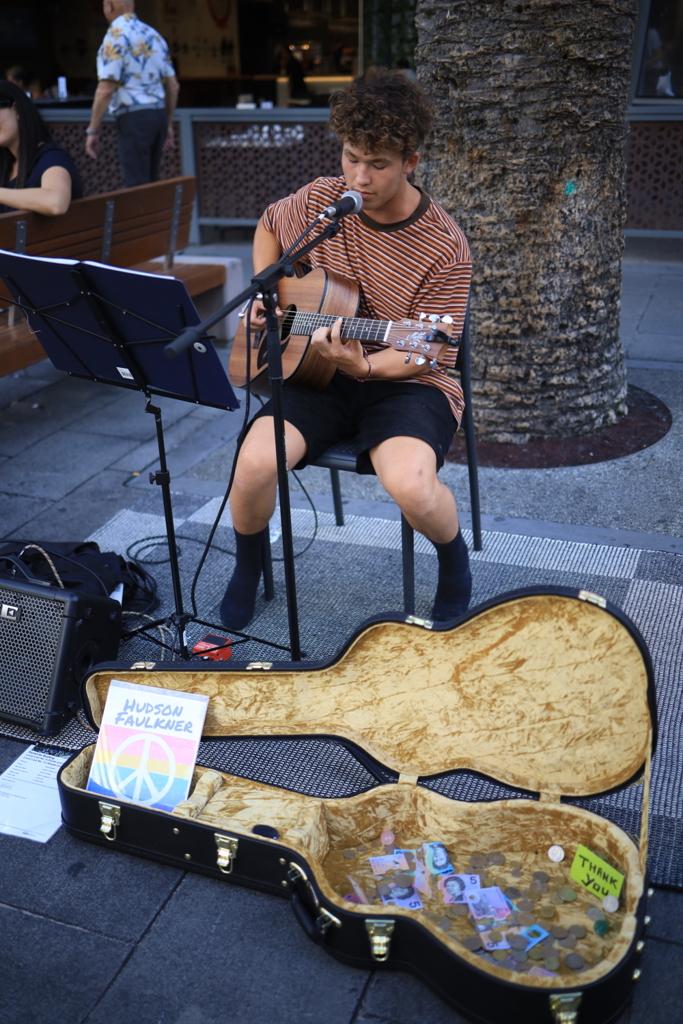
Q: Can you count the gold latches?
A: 4